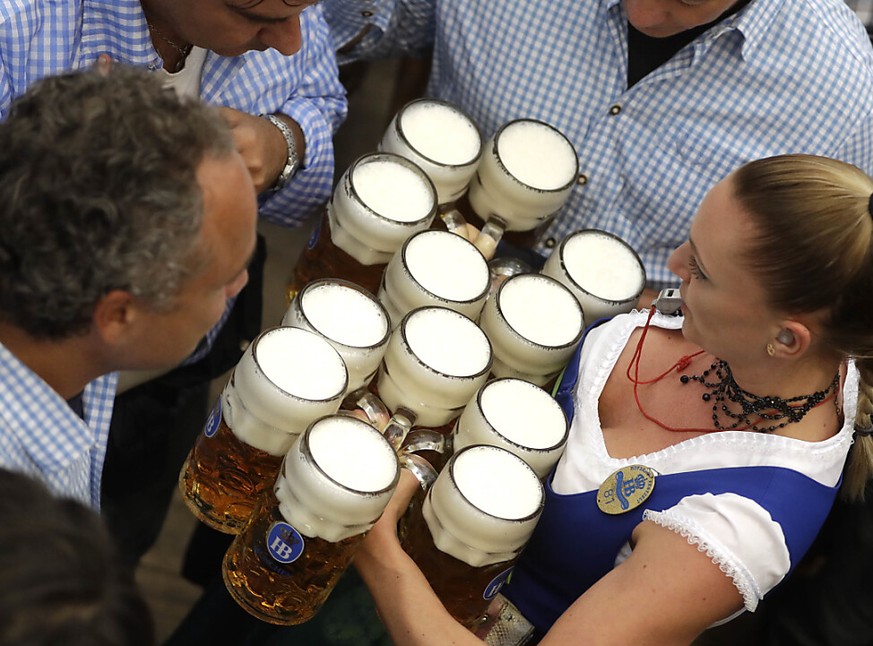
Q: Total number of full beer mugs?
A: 12